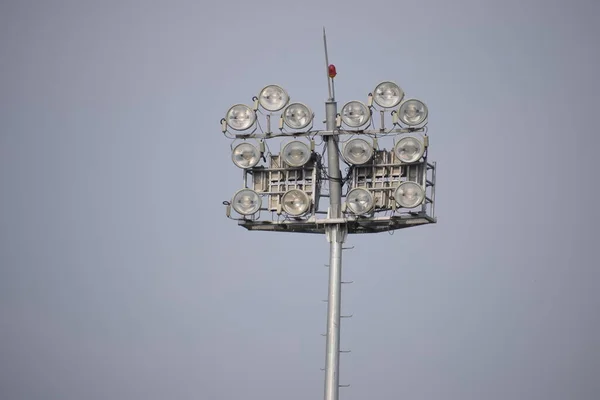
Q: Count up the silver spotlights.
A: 14